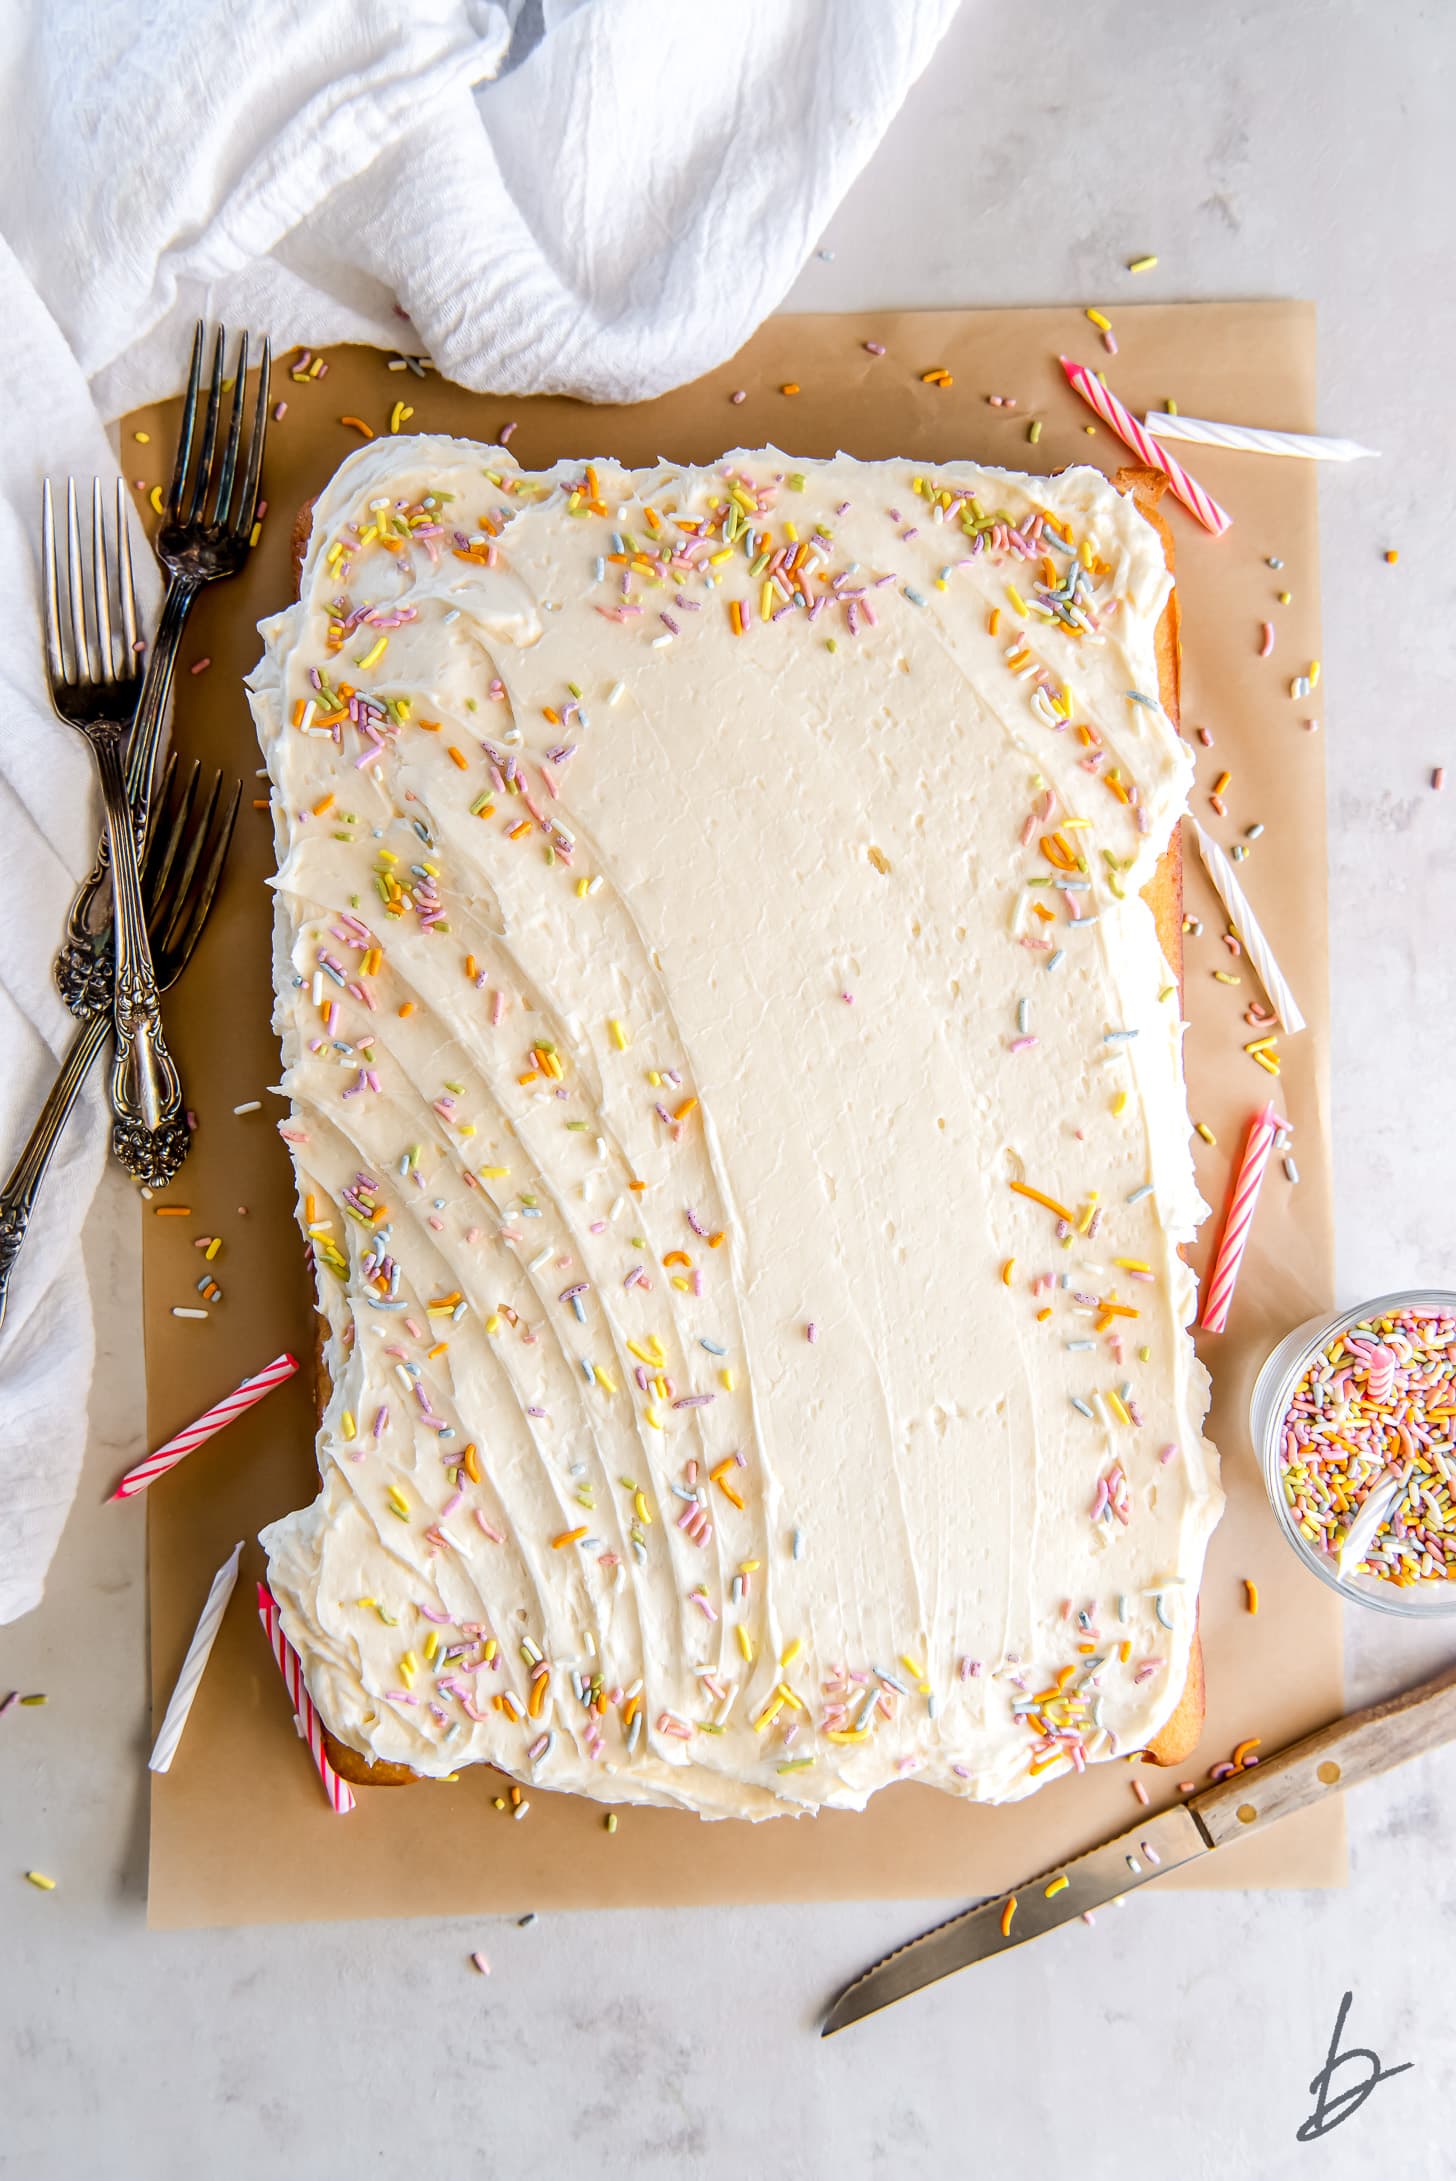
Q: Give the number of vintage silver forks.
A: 3